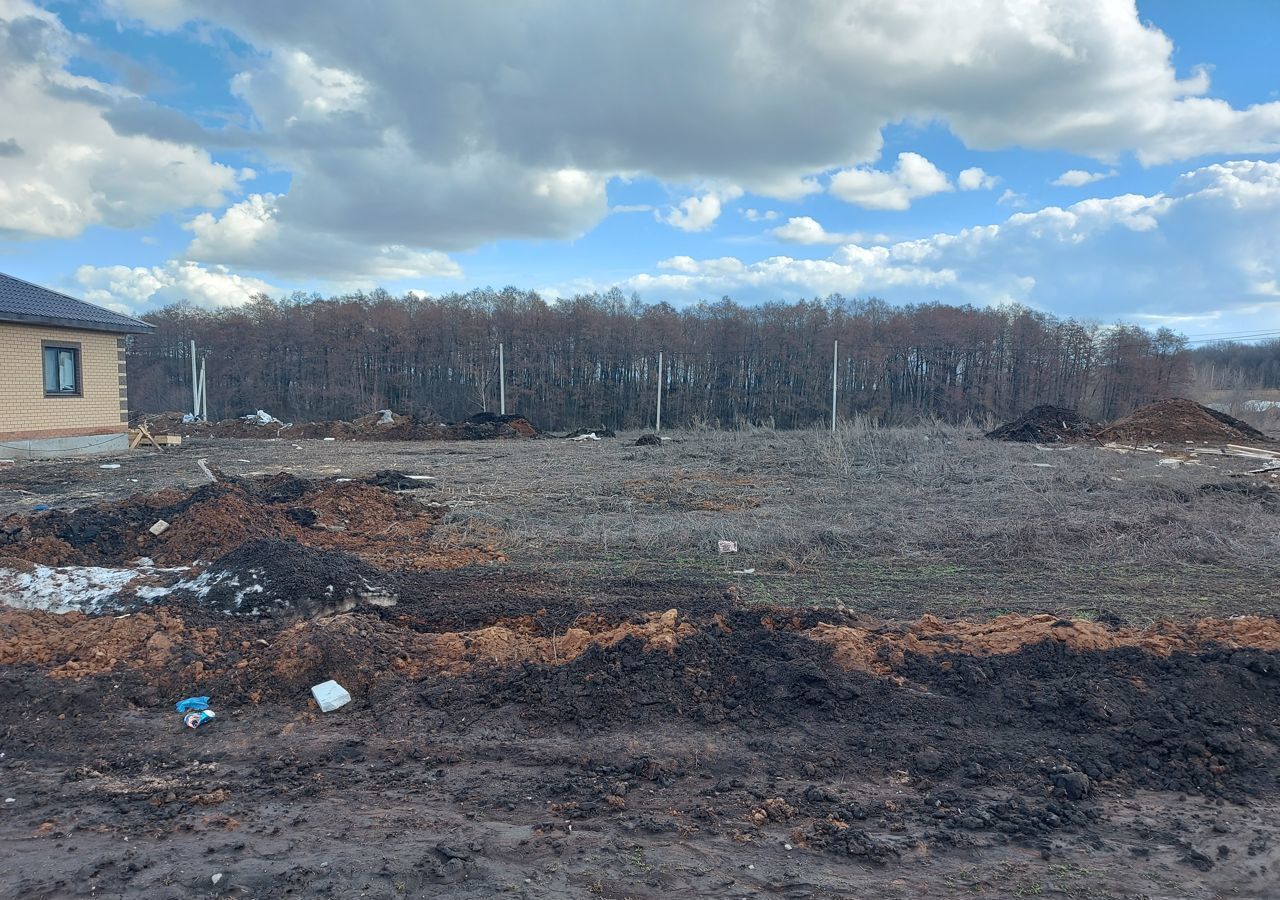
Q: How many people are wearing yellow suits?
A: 0